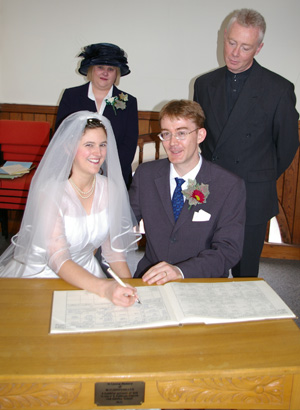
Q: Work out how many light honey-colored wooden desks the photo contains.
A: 1